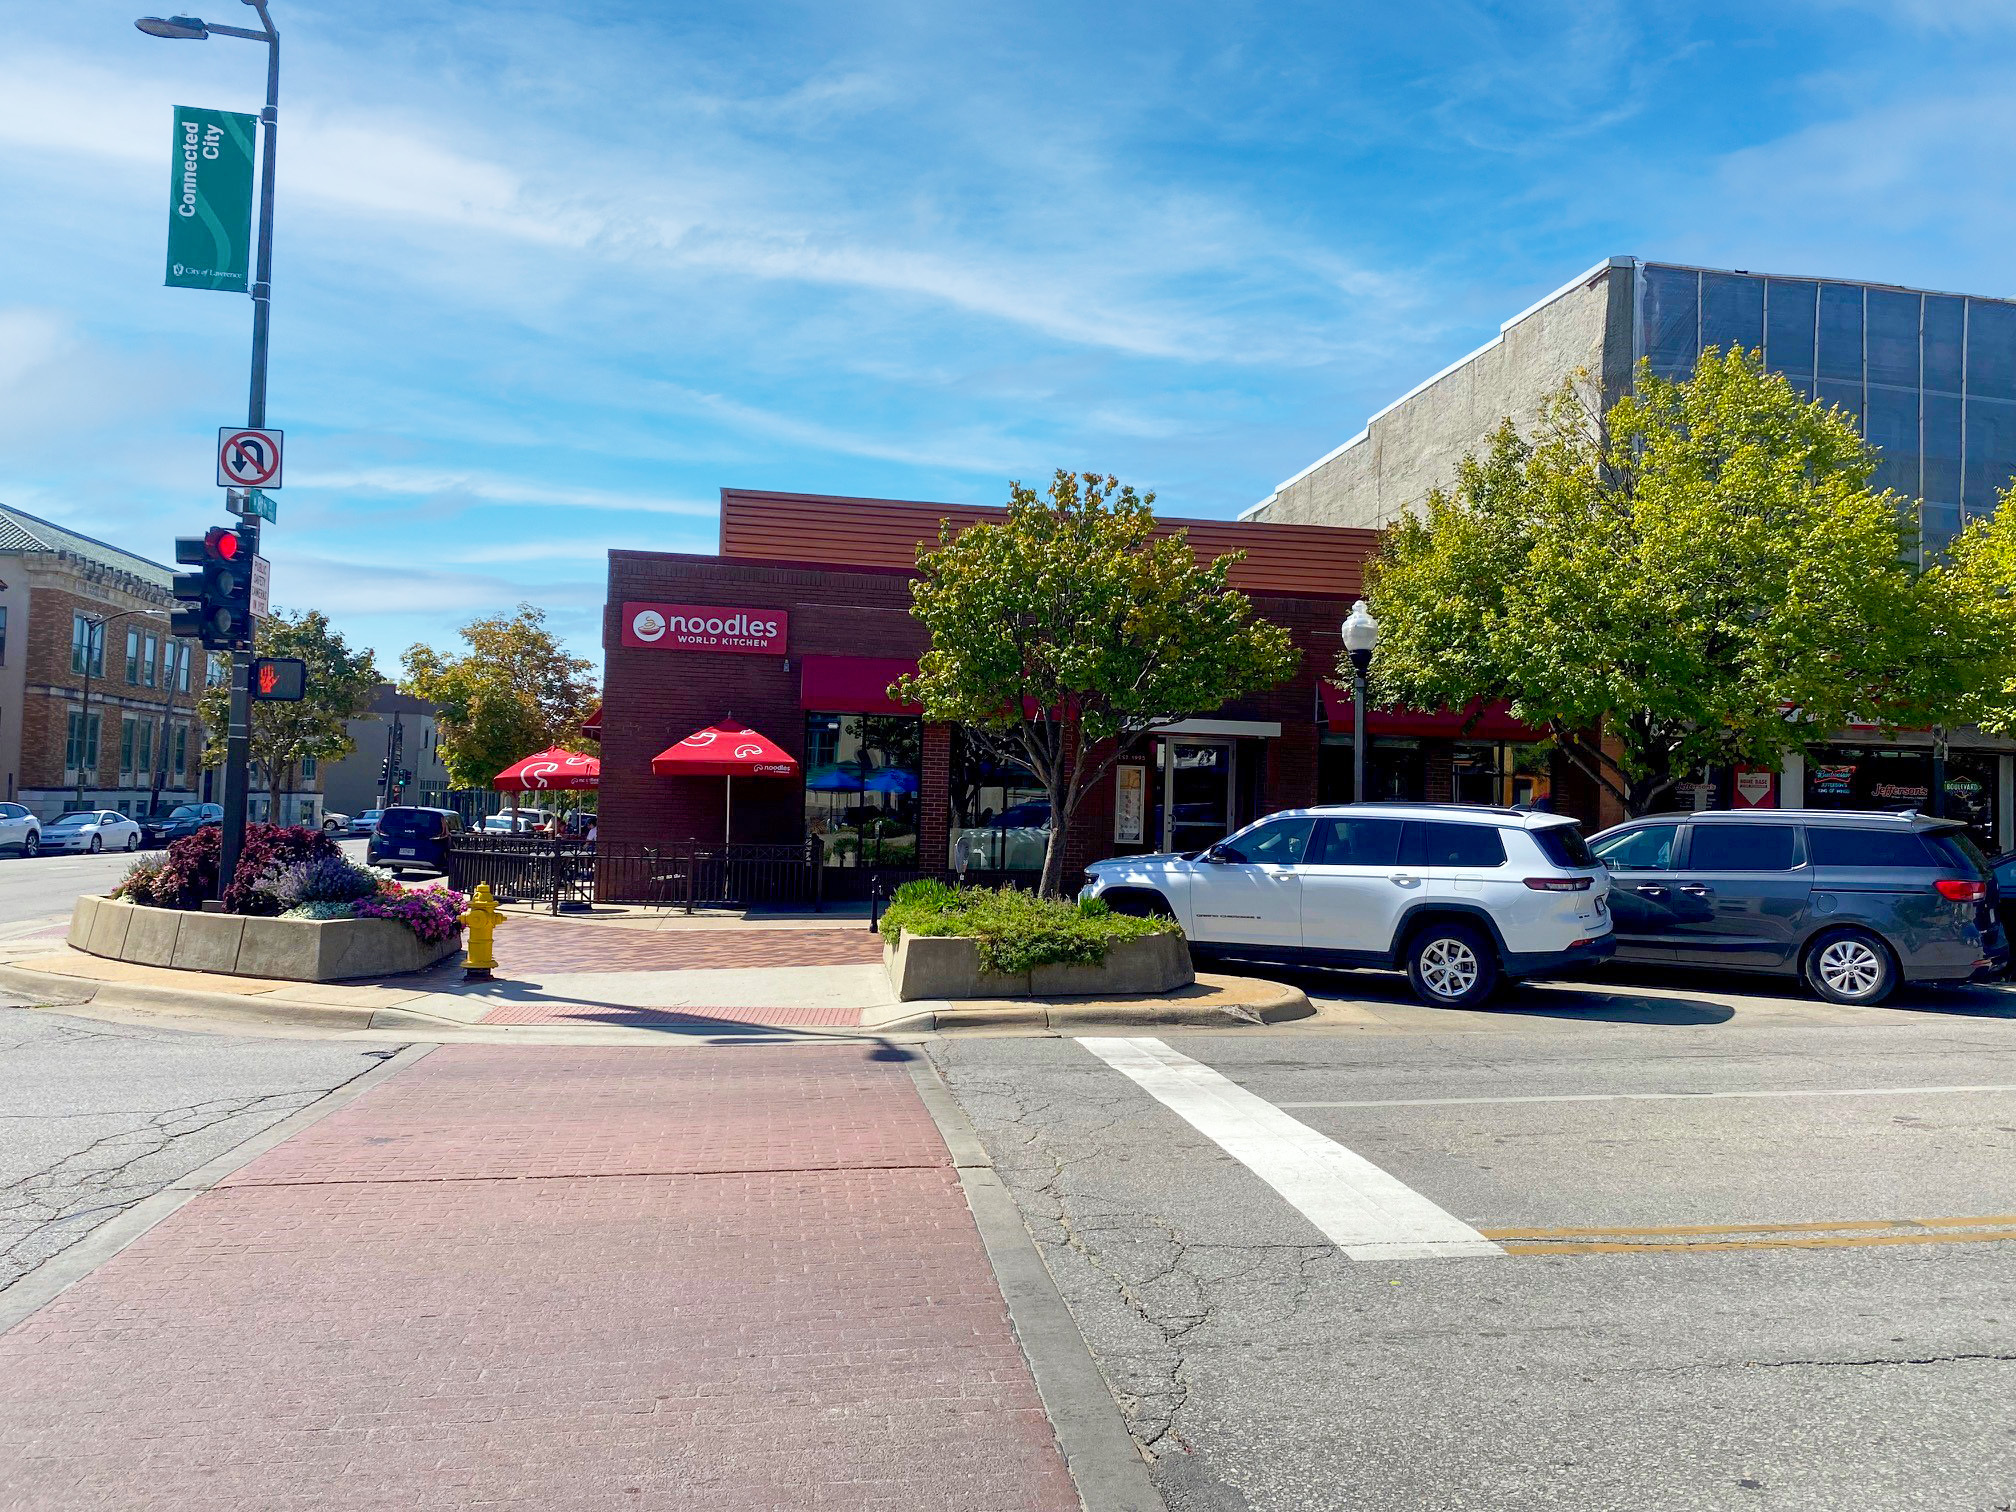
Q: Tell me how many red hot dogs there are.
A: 0